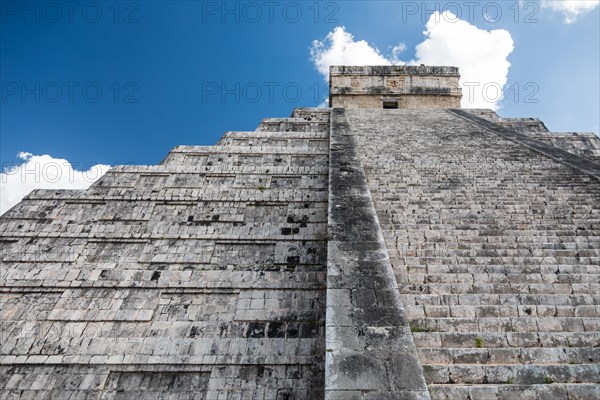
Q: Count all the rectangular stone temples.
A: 1